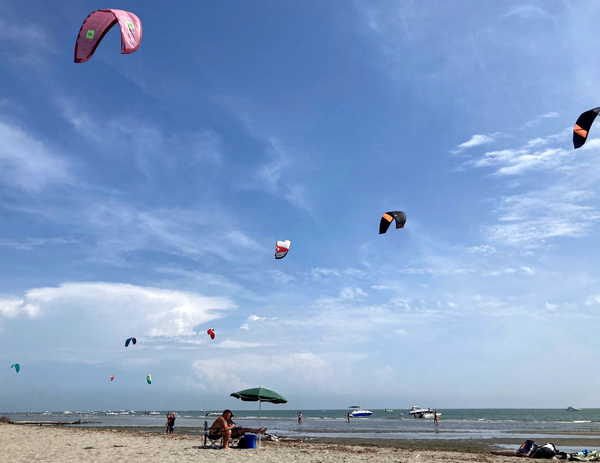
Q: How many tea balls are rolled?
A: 0